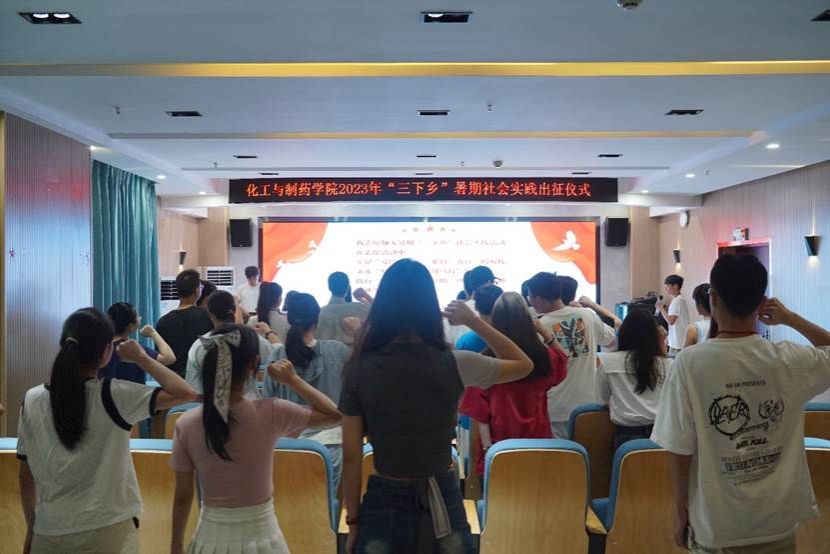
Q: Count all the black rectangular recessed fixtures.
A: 12